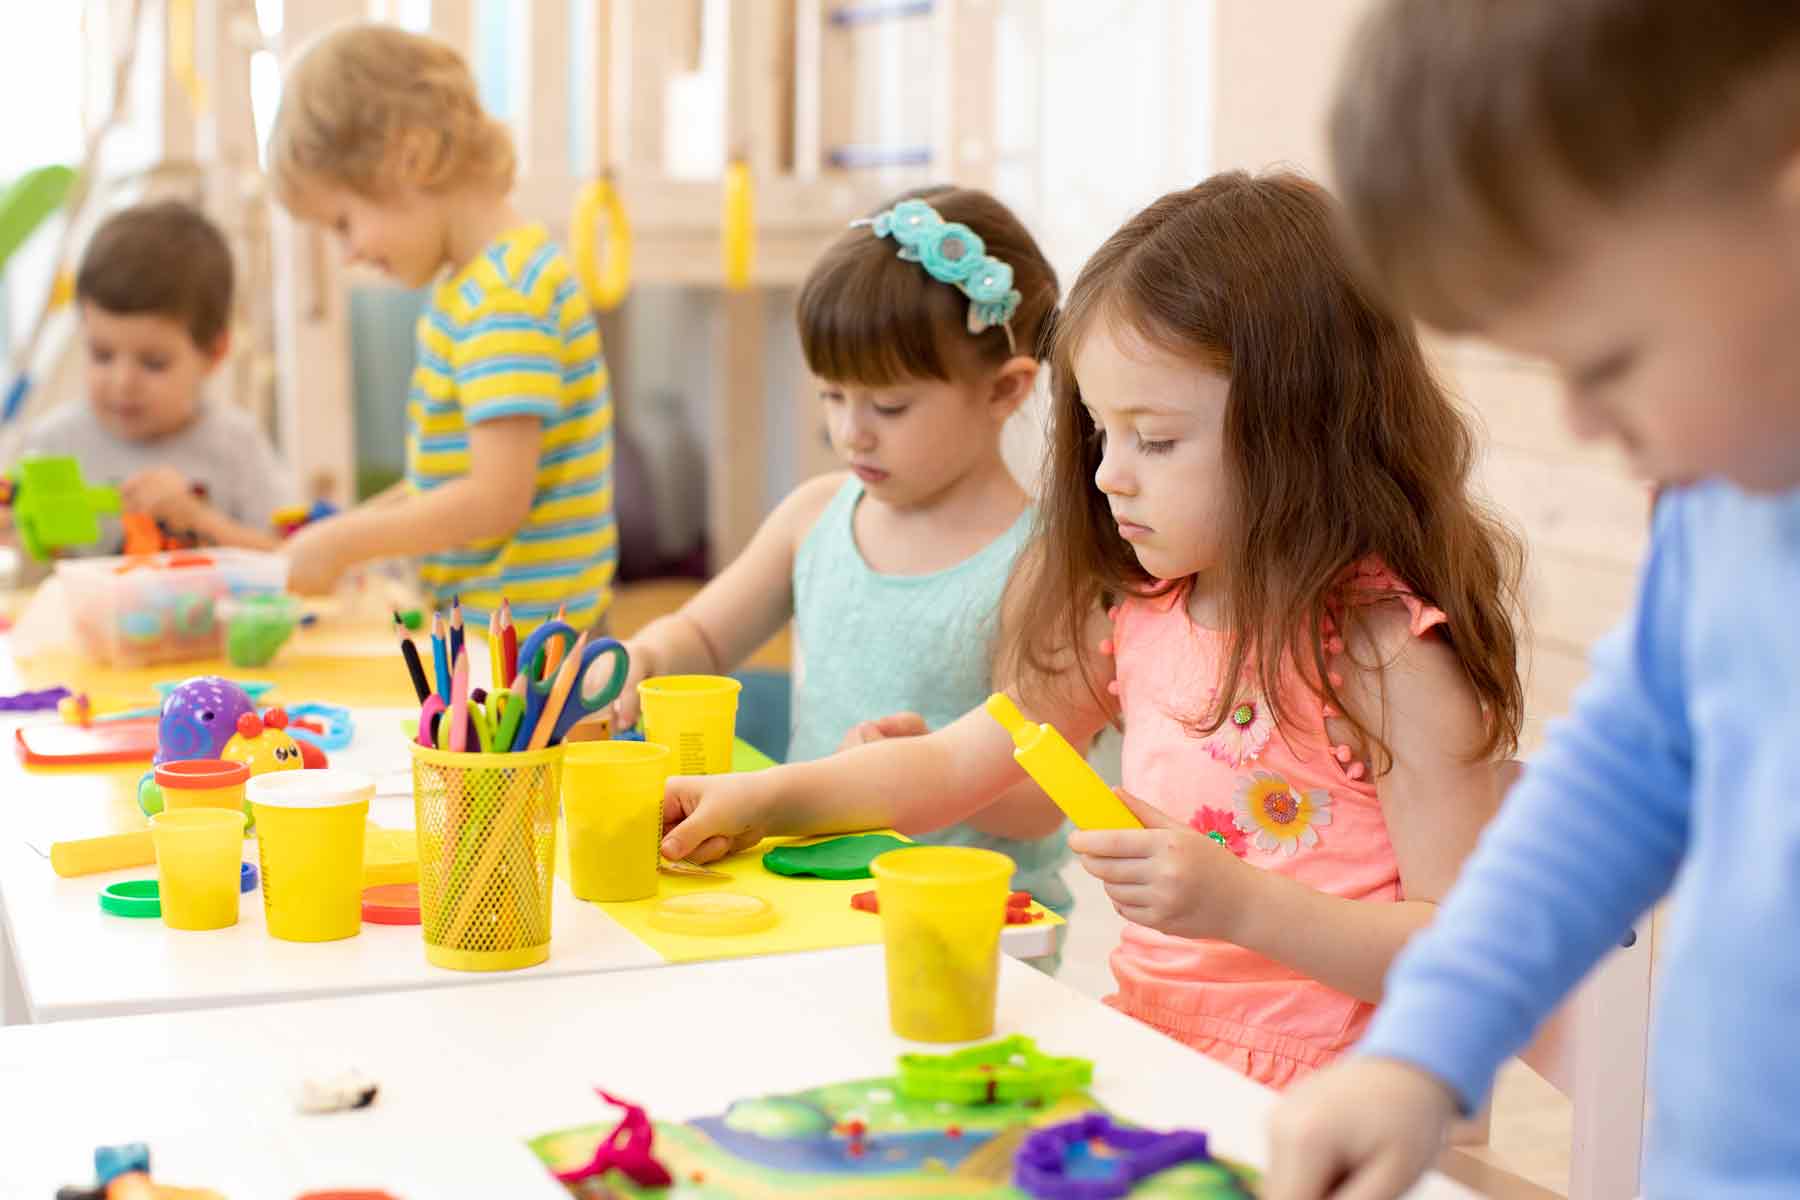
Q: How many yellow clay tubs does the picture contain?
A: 6